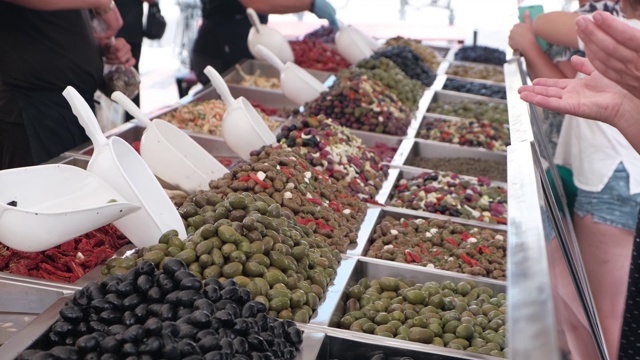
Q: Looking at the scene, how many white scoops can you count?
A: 7